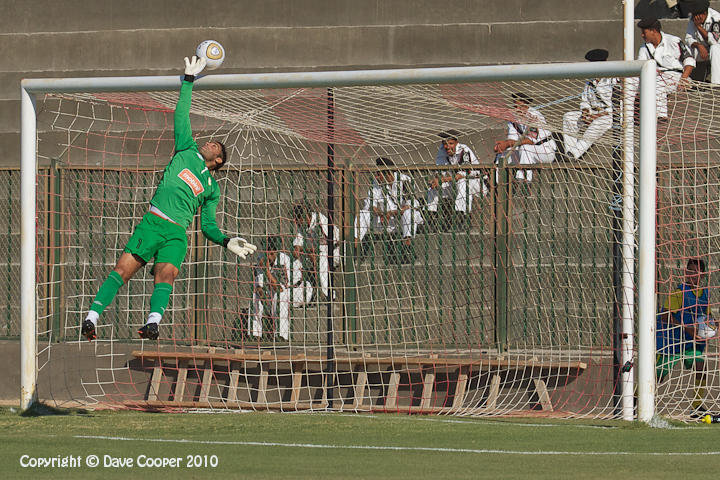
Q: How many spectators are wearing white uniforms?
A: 8